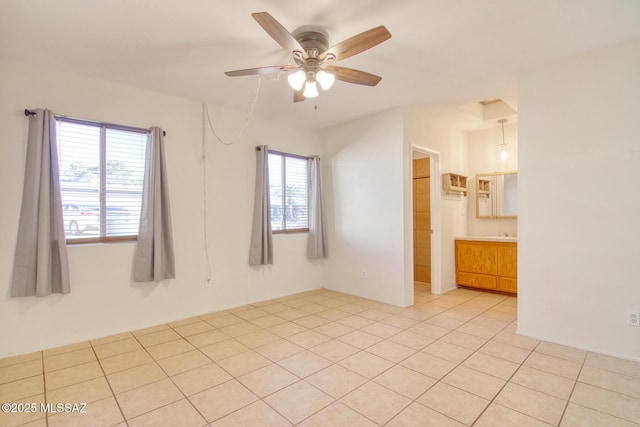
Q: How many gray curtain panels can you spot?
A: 4